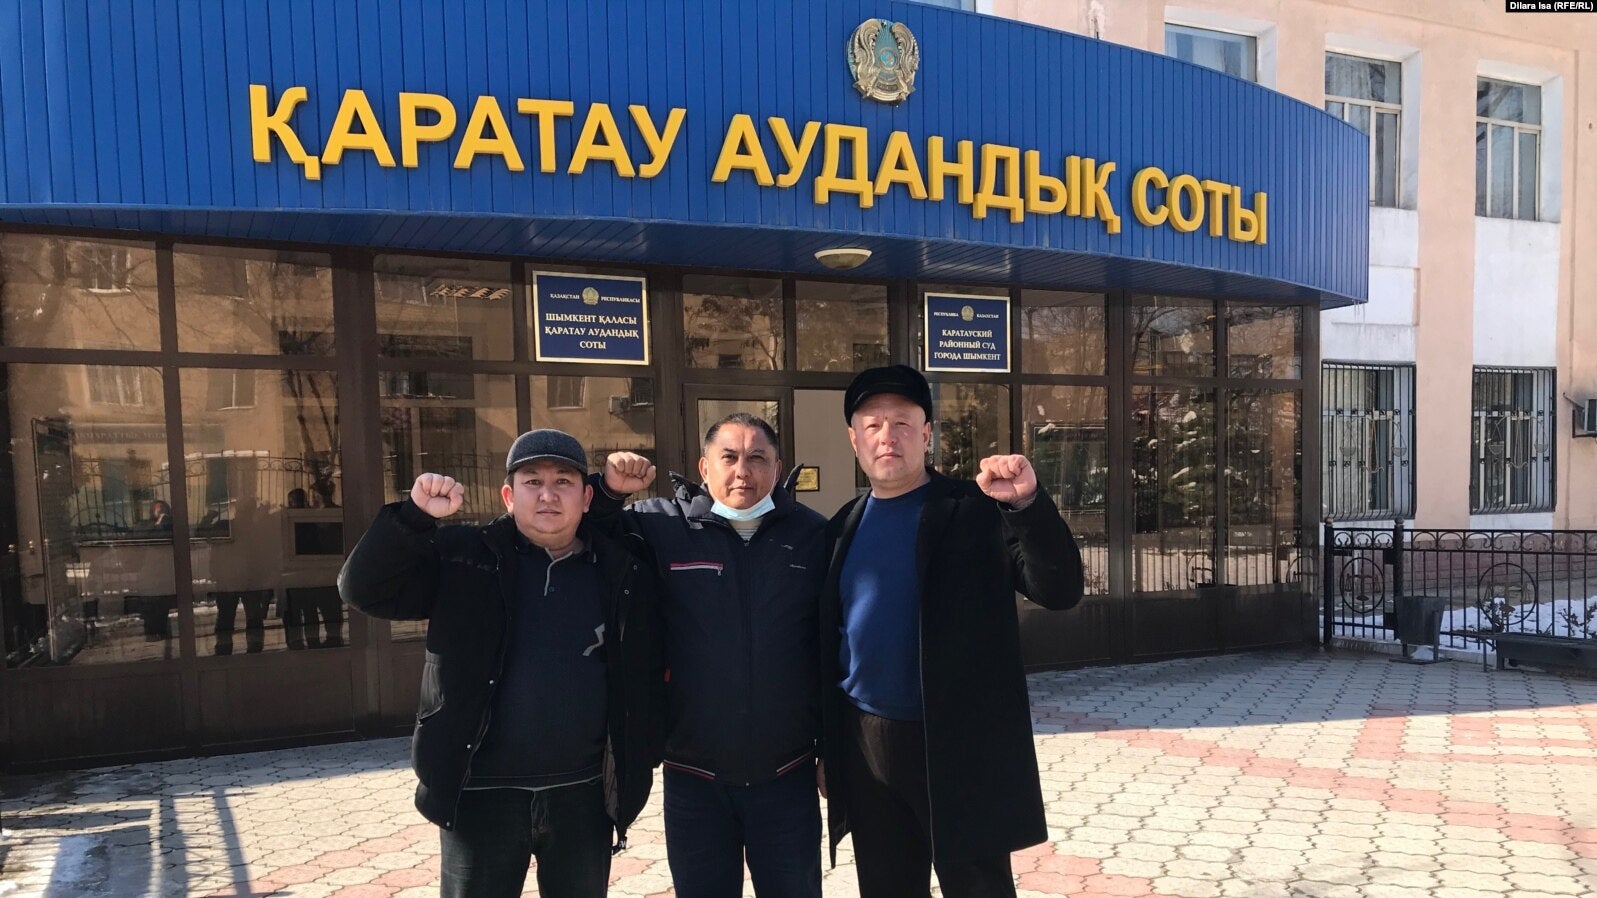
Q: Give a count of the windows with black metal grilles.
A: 2